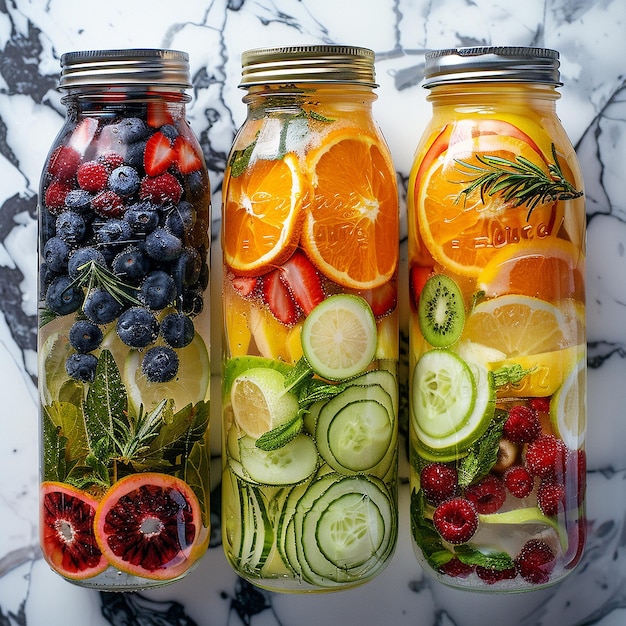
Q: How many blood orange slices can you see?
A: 2